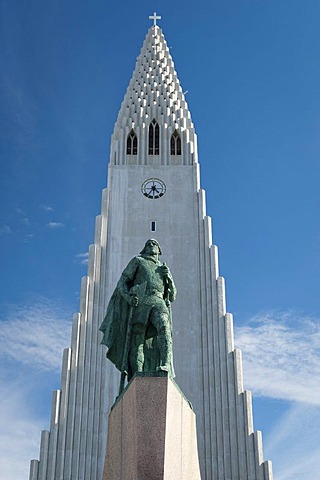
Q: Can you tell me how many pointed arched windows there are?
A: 3